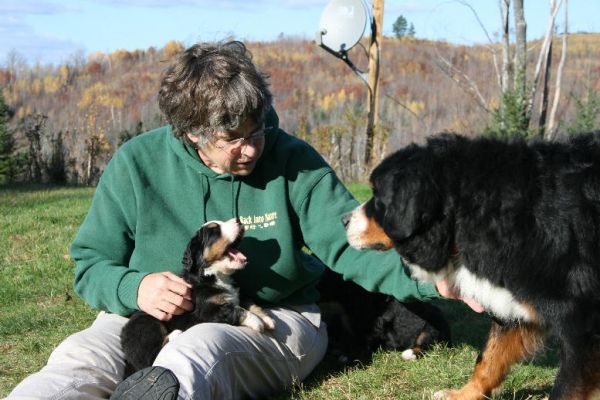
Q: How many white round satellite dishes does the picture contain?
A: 1